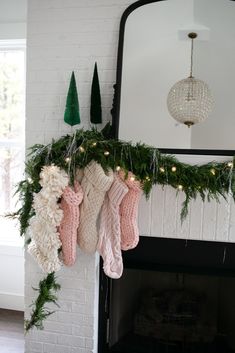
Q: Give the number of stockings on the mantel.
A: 5